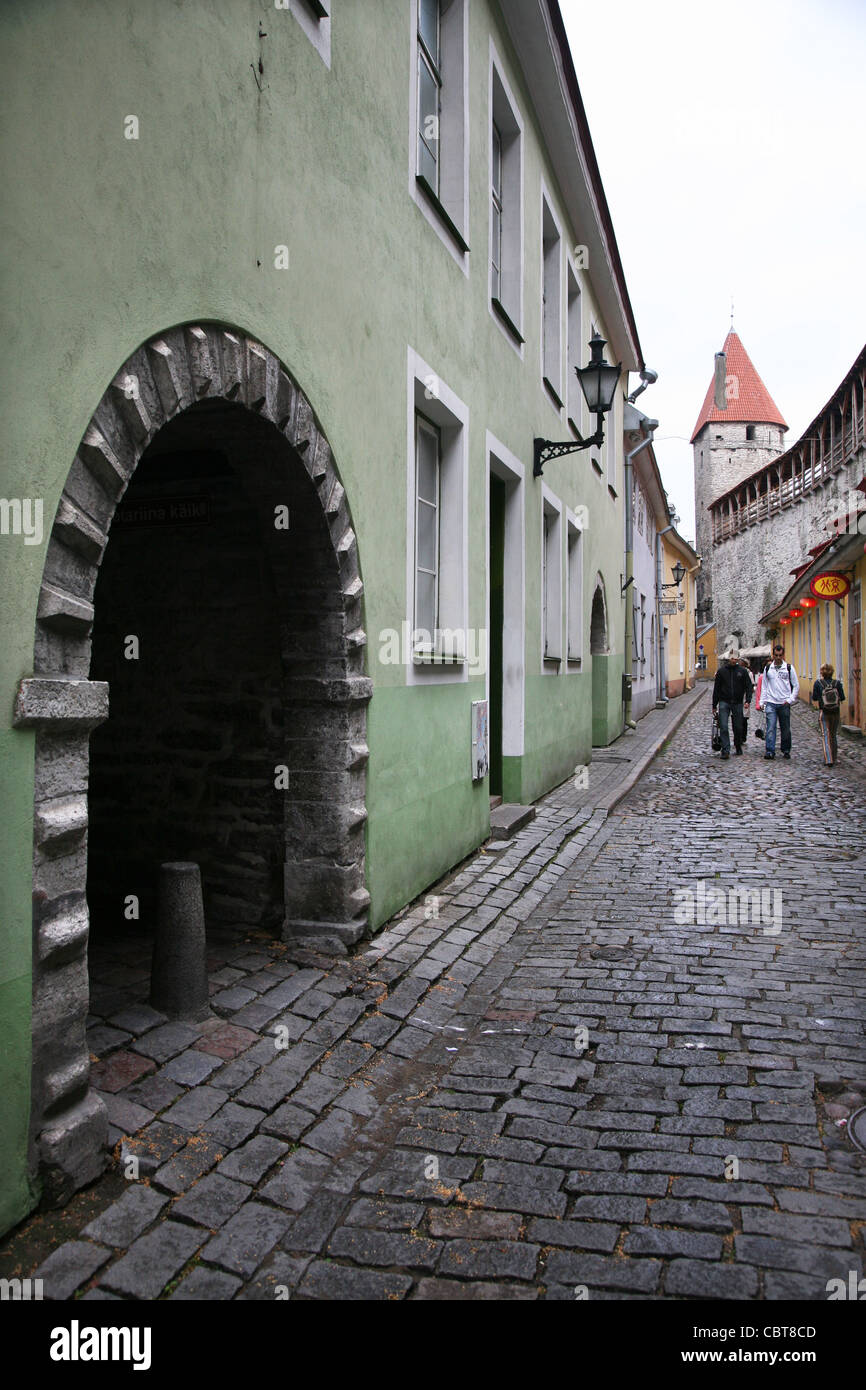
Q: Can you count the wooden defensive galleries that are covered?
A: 1